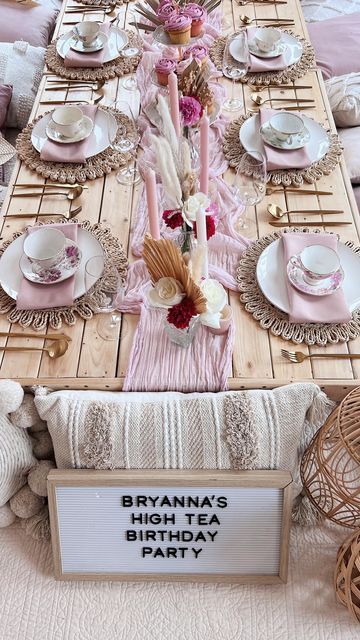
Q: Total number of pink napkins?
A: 6